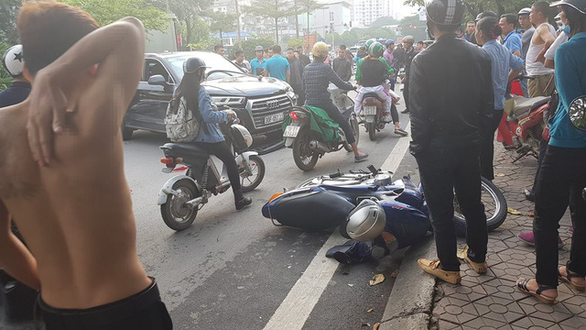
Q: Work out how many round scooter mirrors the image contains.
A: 1